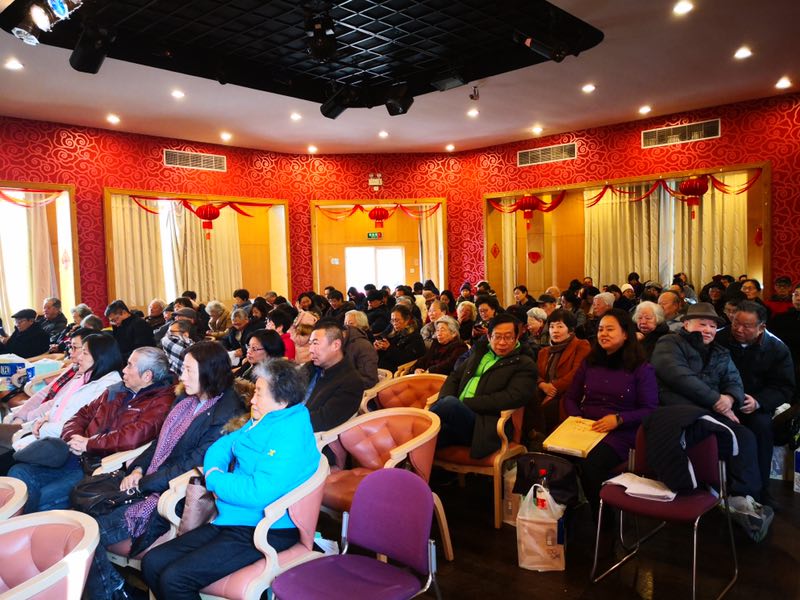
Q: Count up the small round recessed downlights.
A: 15